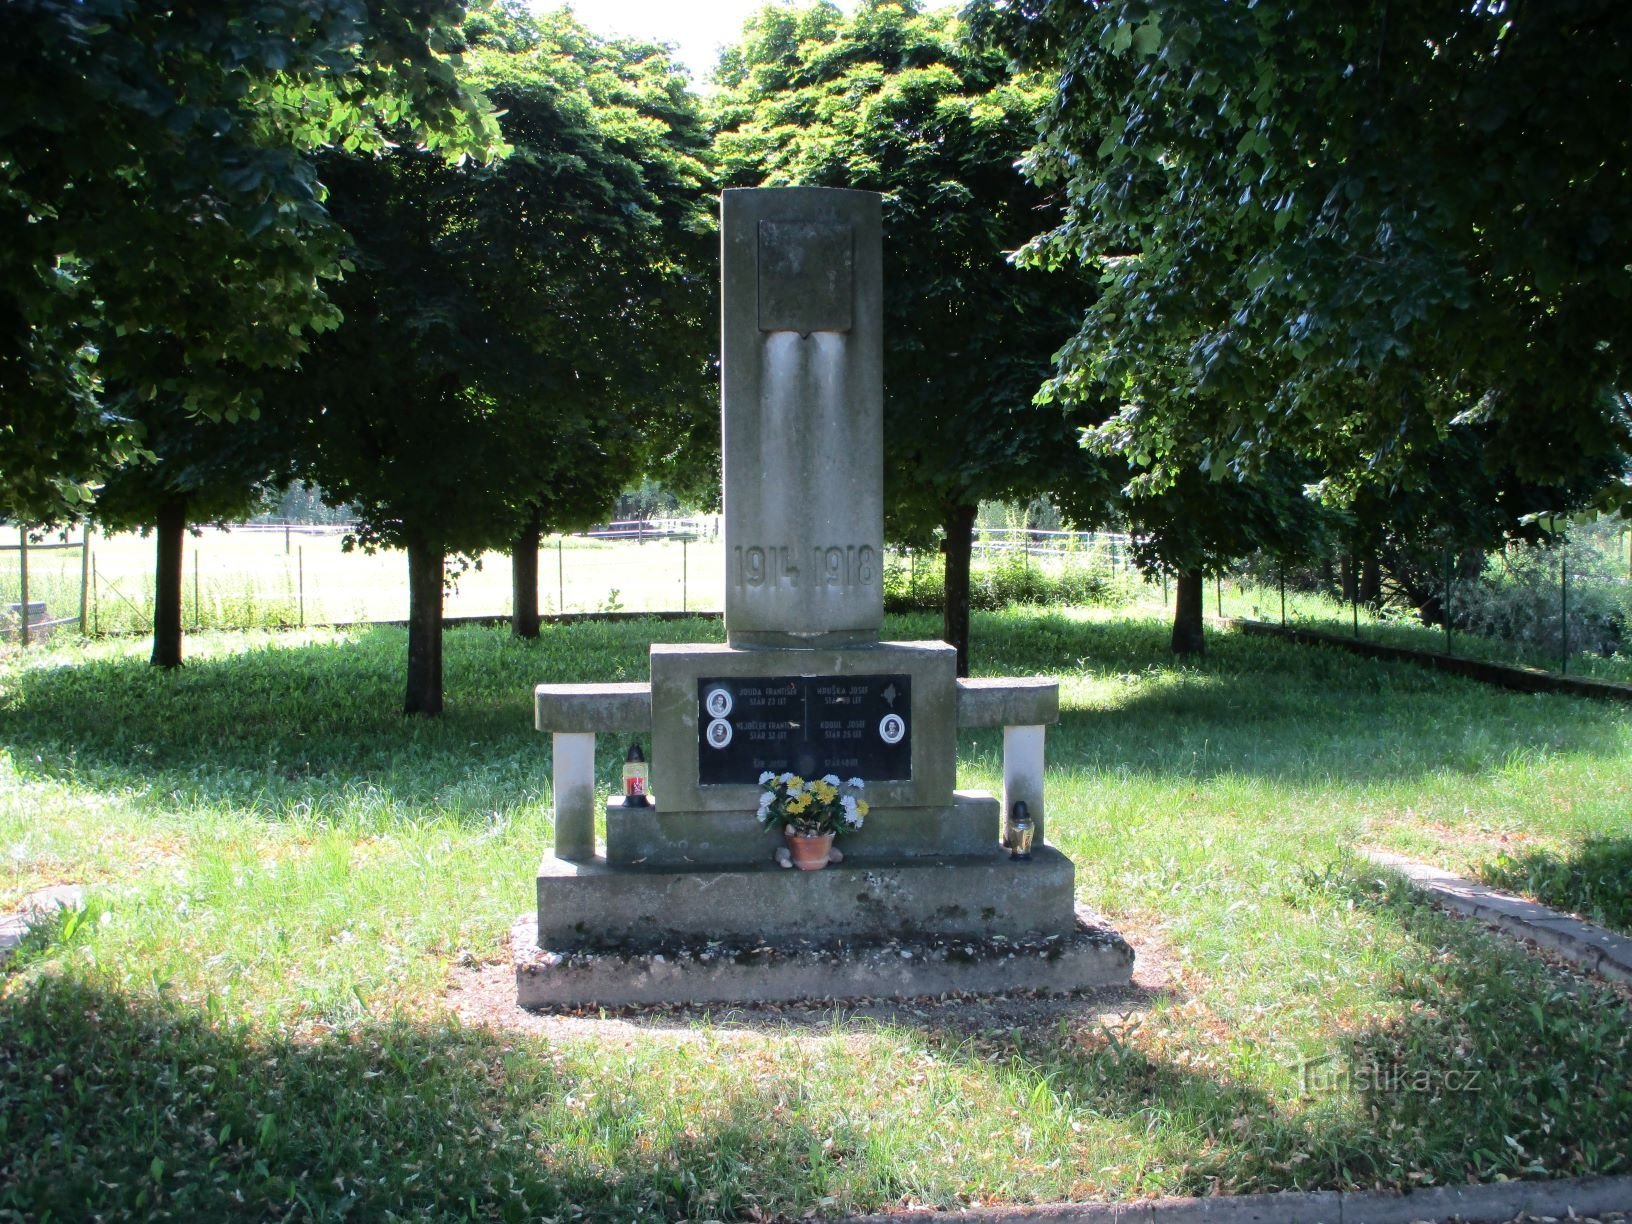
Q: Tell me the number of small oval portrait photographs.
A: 3